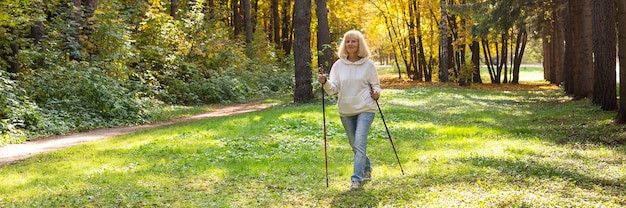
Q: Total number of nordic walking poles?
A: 2